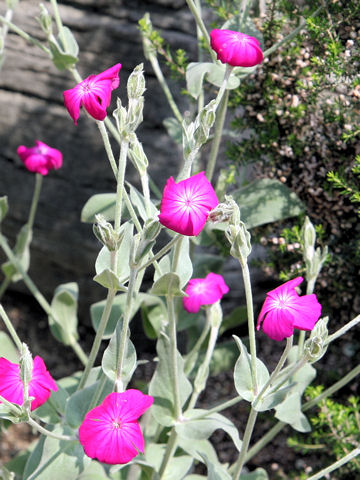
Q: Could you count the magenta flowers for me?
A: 8